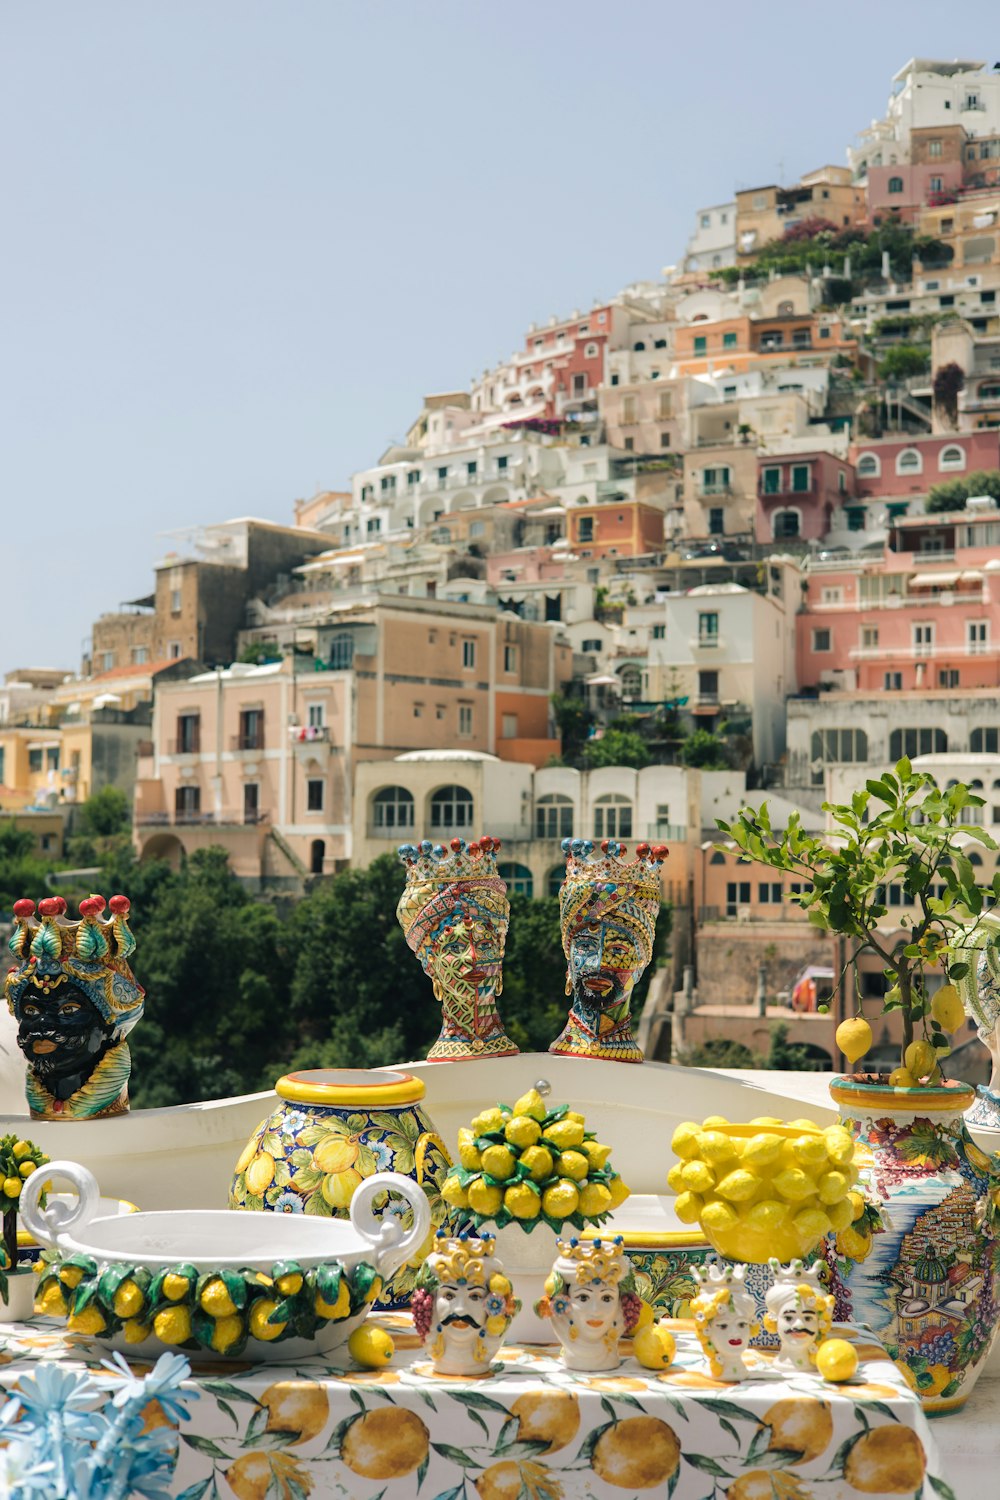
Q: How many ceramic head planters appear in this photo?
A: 7